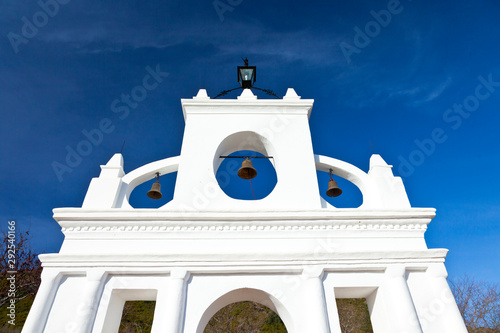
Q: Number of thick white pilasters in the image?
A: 6